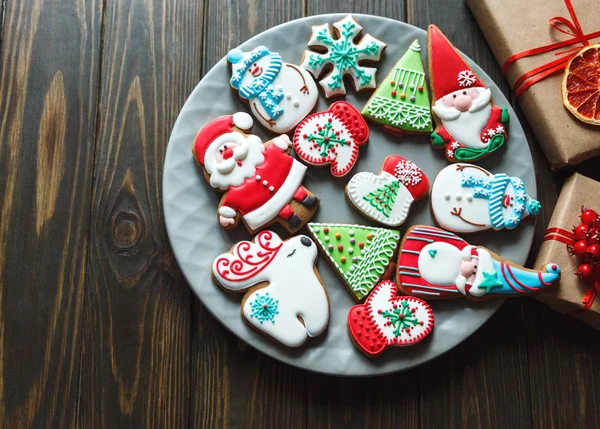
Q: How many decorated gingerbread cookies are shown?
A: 12